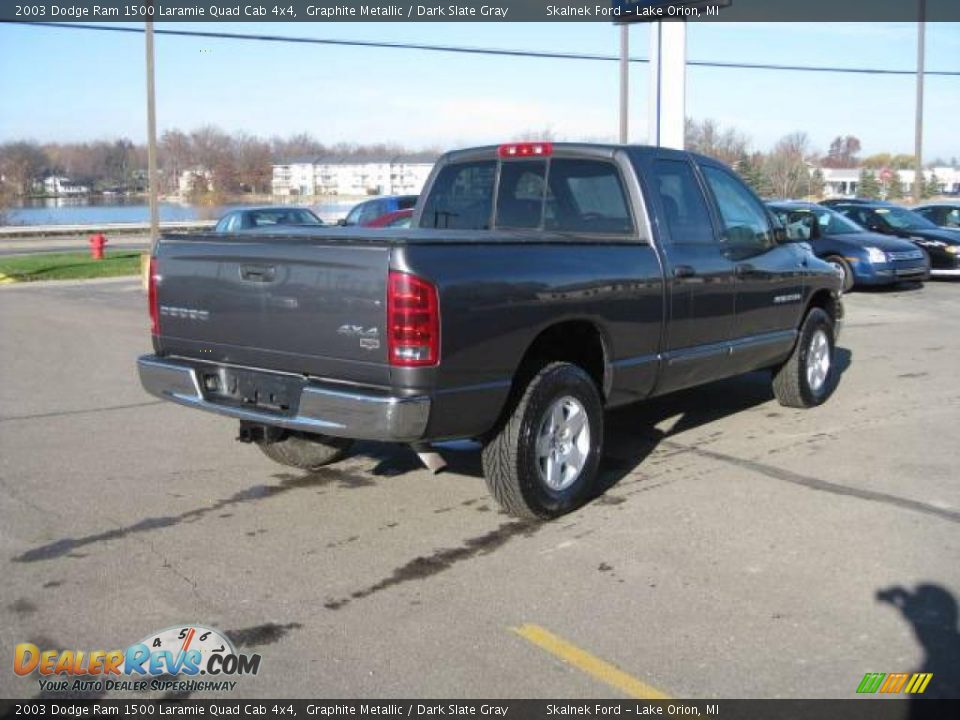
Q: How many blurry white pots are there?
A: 0